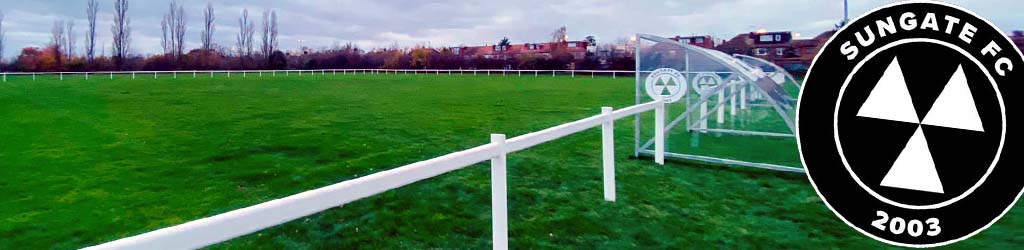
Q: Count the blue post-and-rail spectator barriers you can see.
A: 0